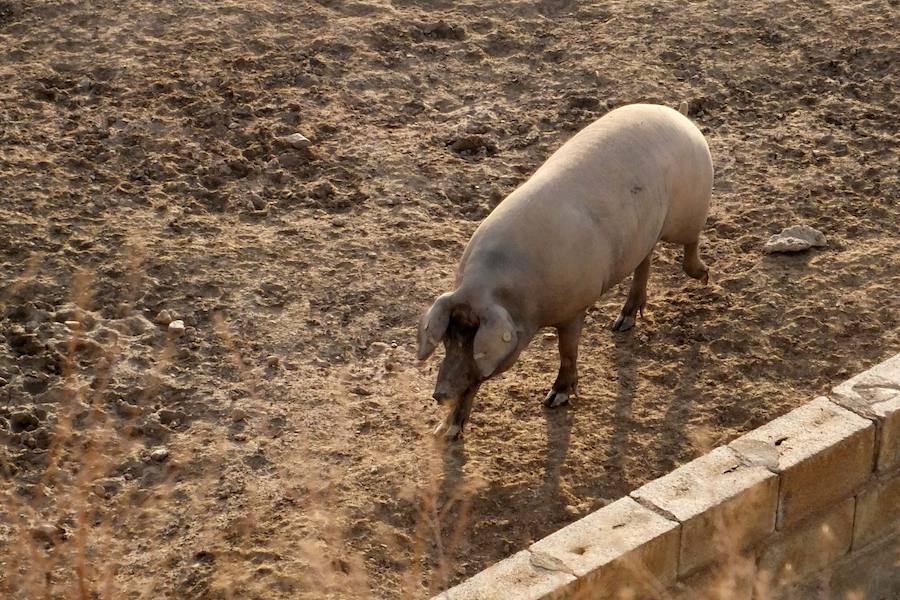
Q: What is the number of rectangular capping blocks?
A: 5